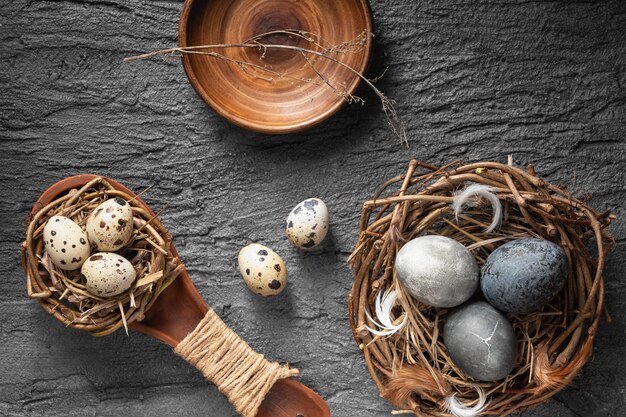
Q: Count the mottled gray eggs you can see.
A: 3